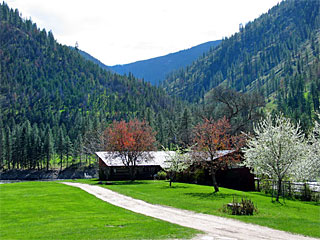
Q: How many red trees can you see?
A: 2